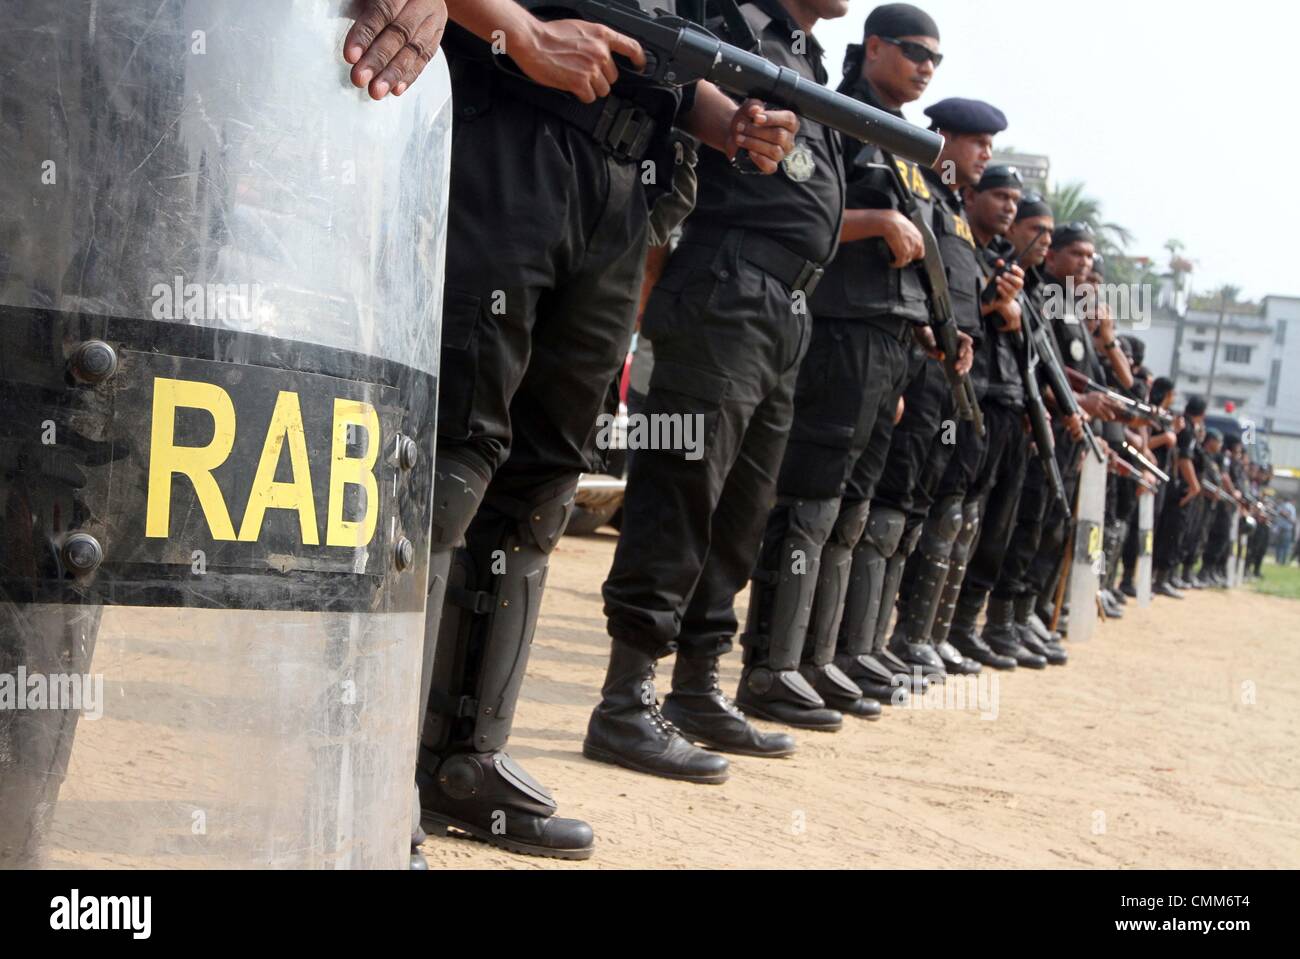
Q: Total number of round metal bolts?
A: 4